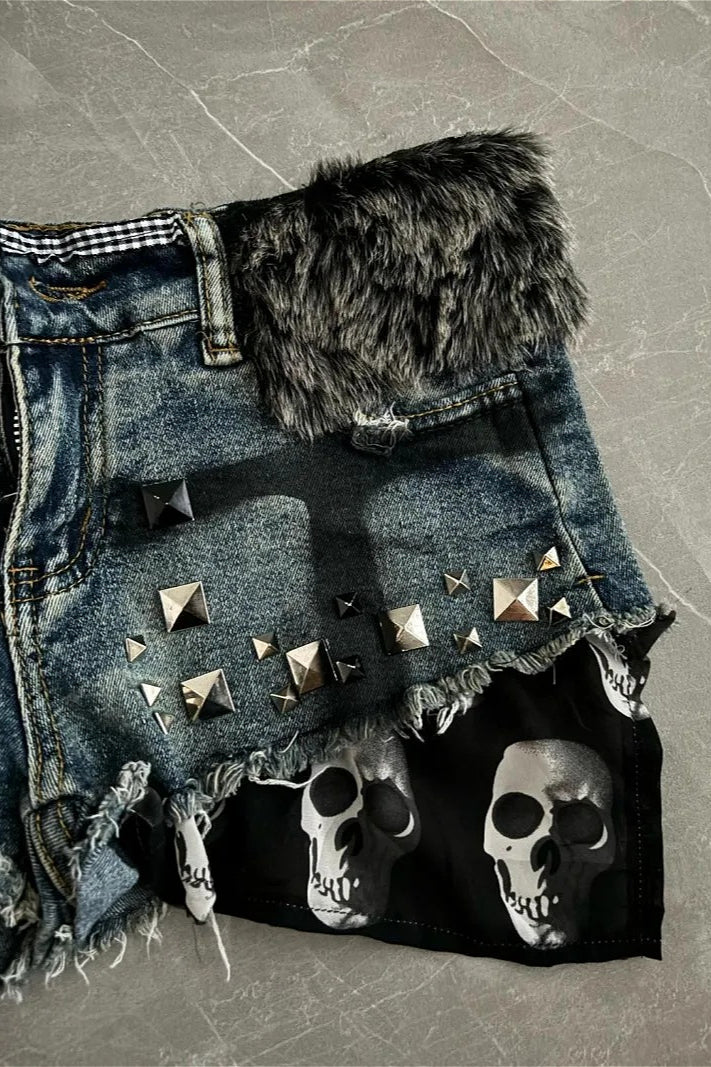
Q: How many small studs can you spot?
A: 11